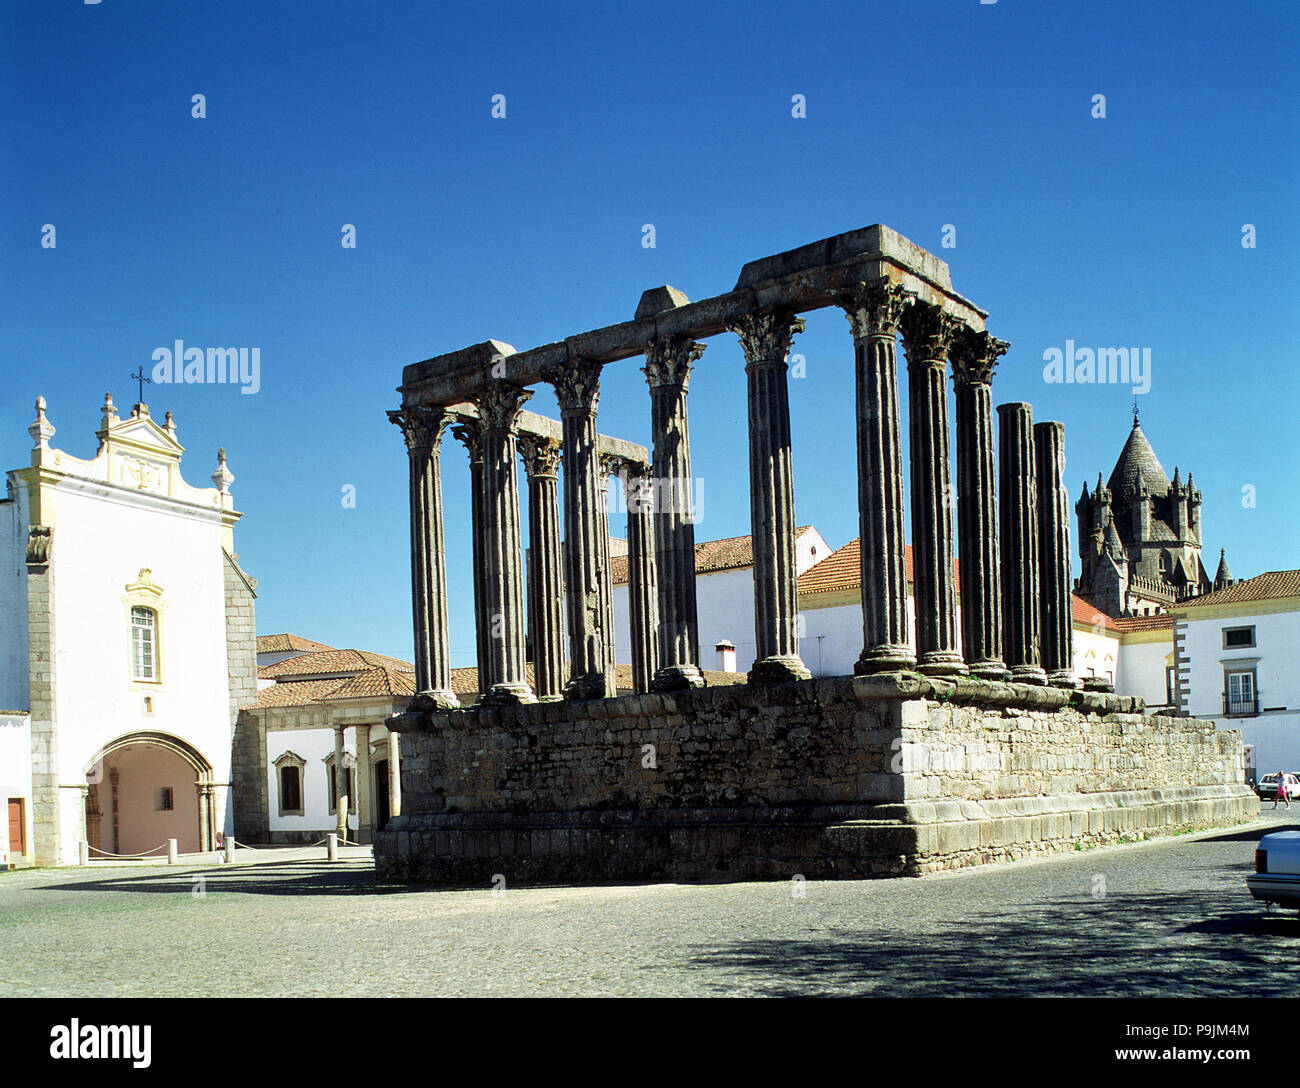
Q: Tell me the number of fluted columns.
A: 14